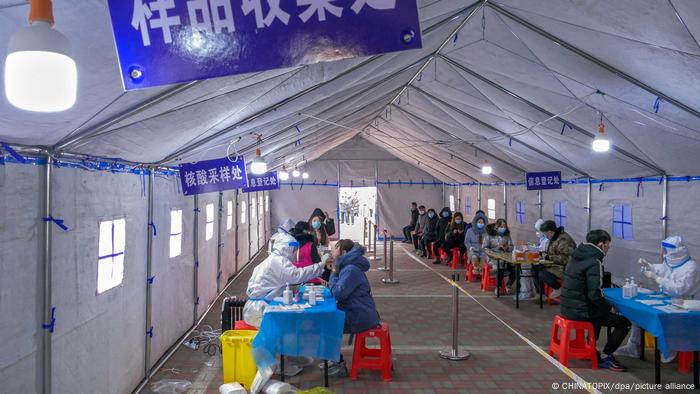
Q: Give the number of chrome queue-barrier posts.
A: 6